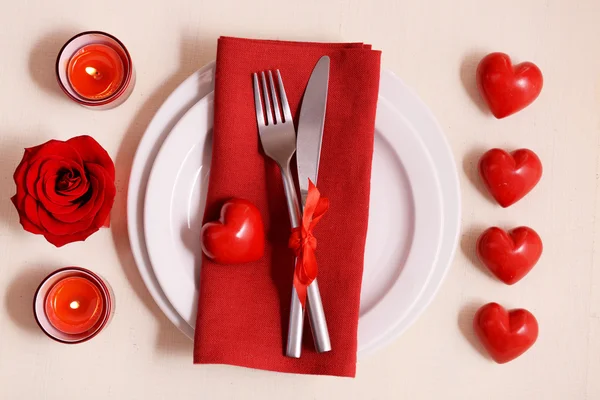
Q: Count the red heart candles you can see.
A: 5